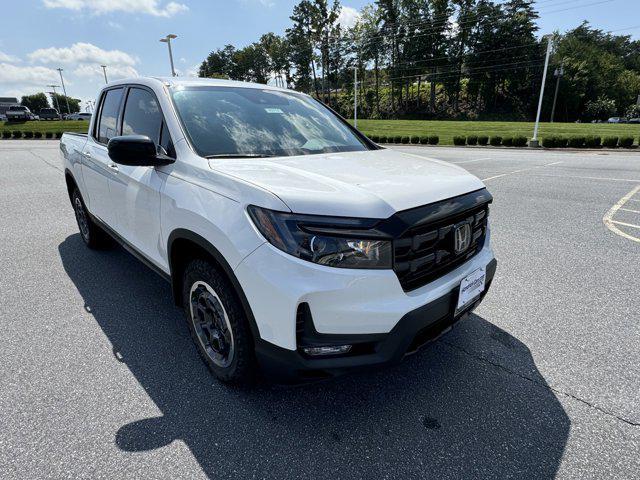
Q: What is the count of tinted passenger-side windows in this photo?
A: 2